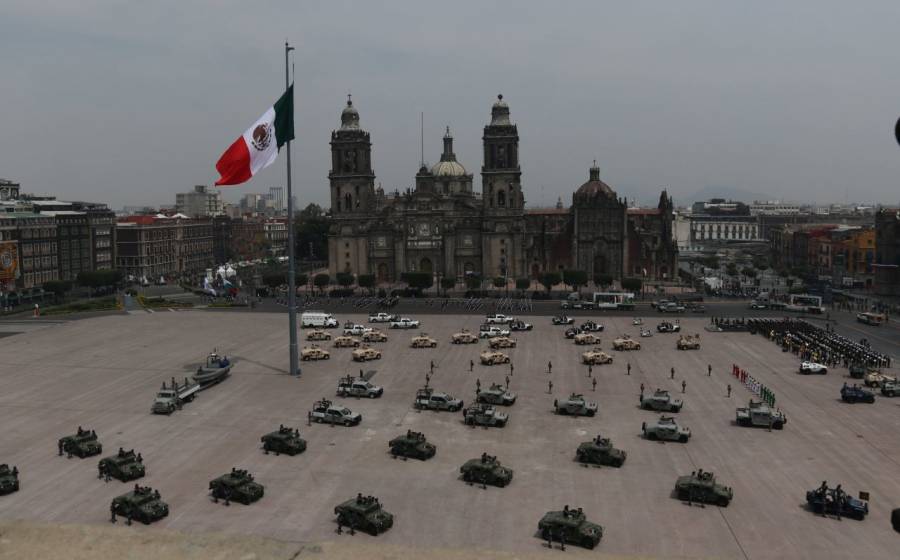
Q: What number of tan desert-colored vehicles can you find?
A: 14